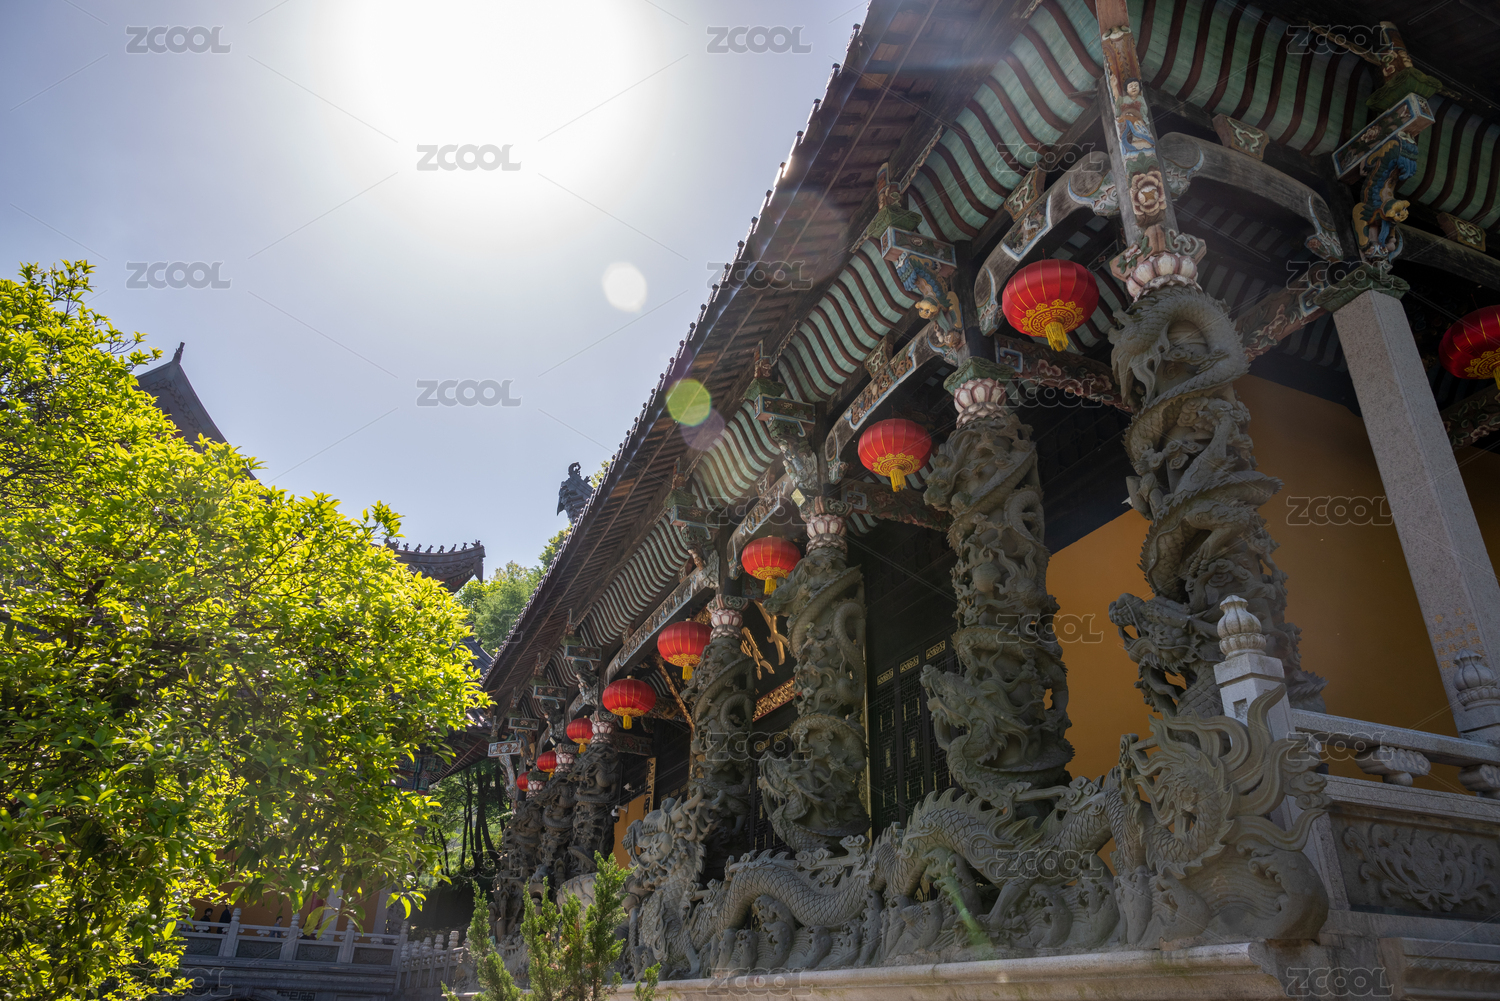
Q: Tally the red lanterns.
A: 9